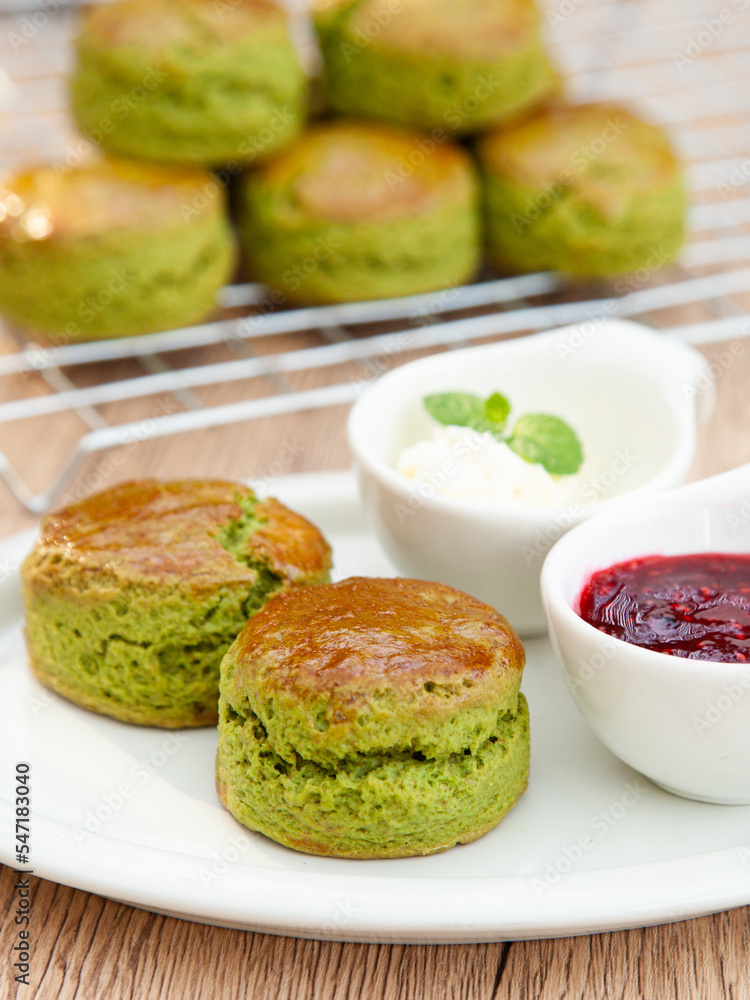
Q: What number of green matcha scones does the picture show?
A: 7